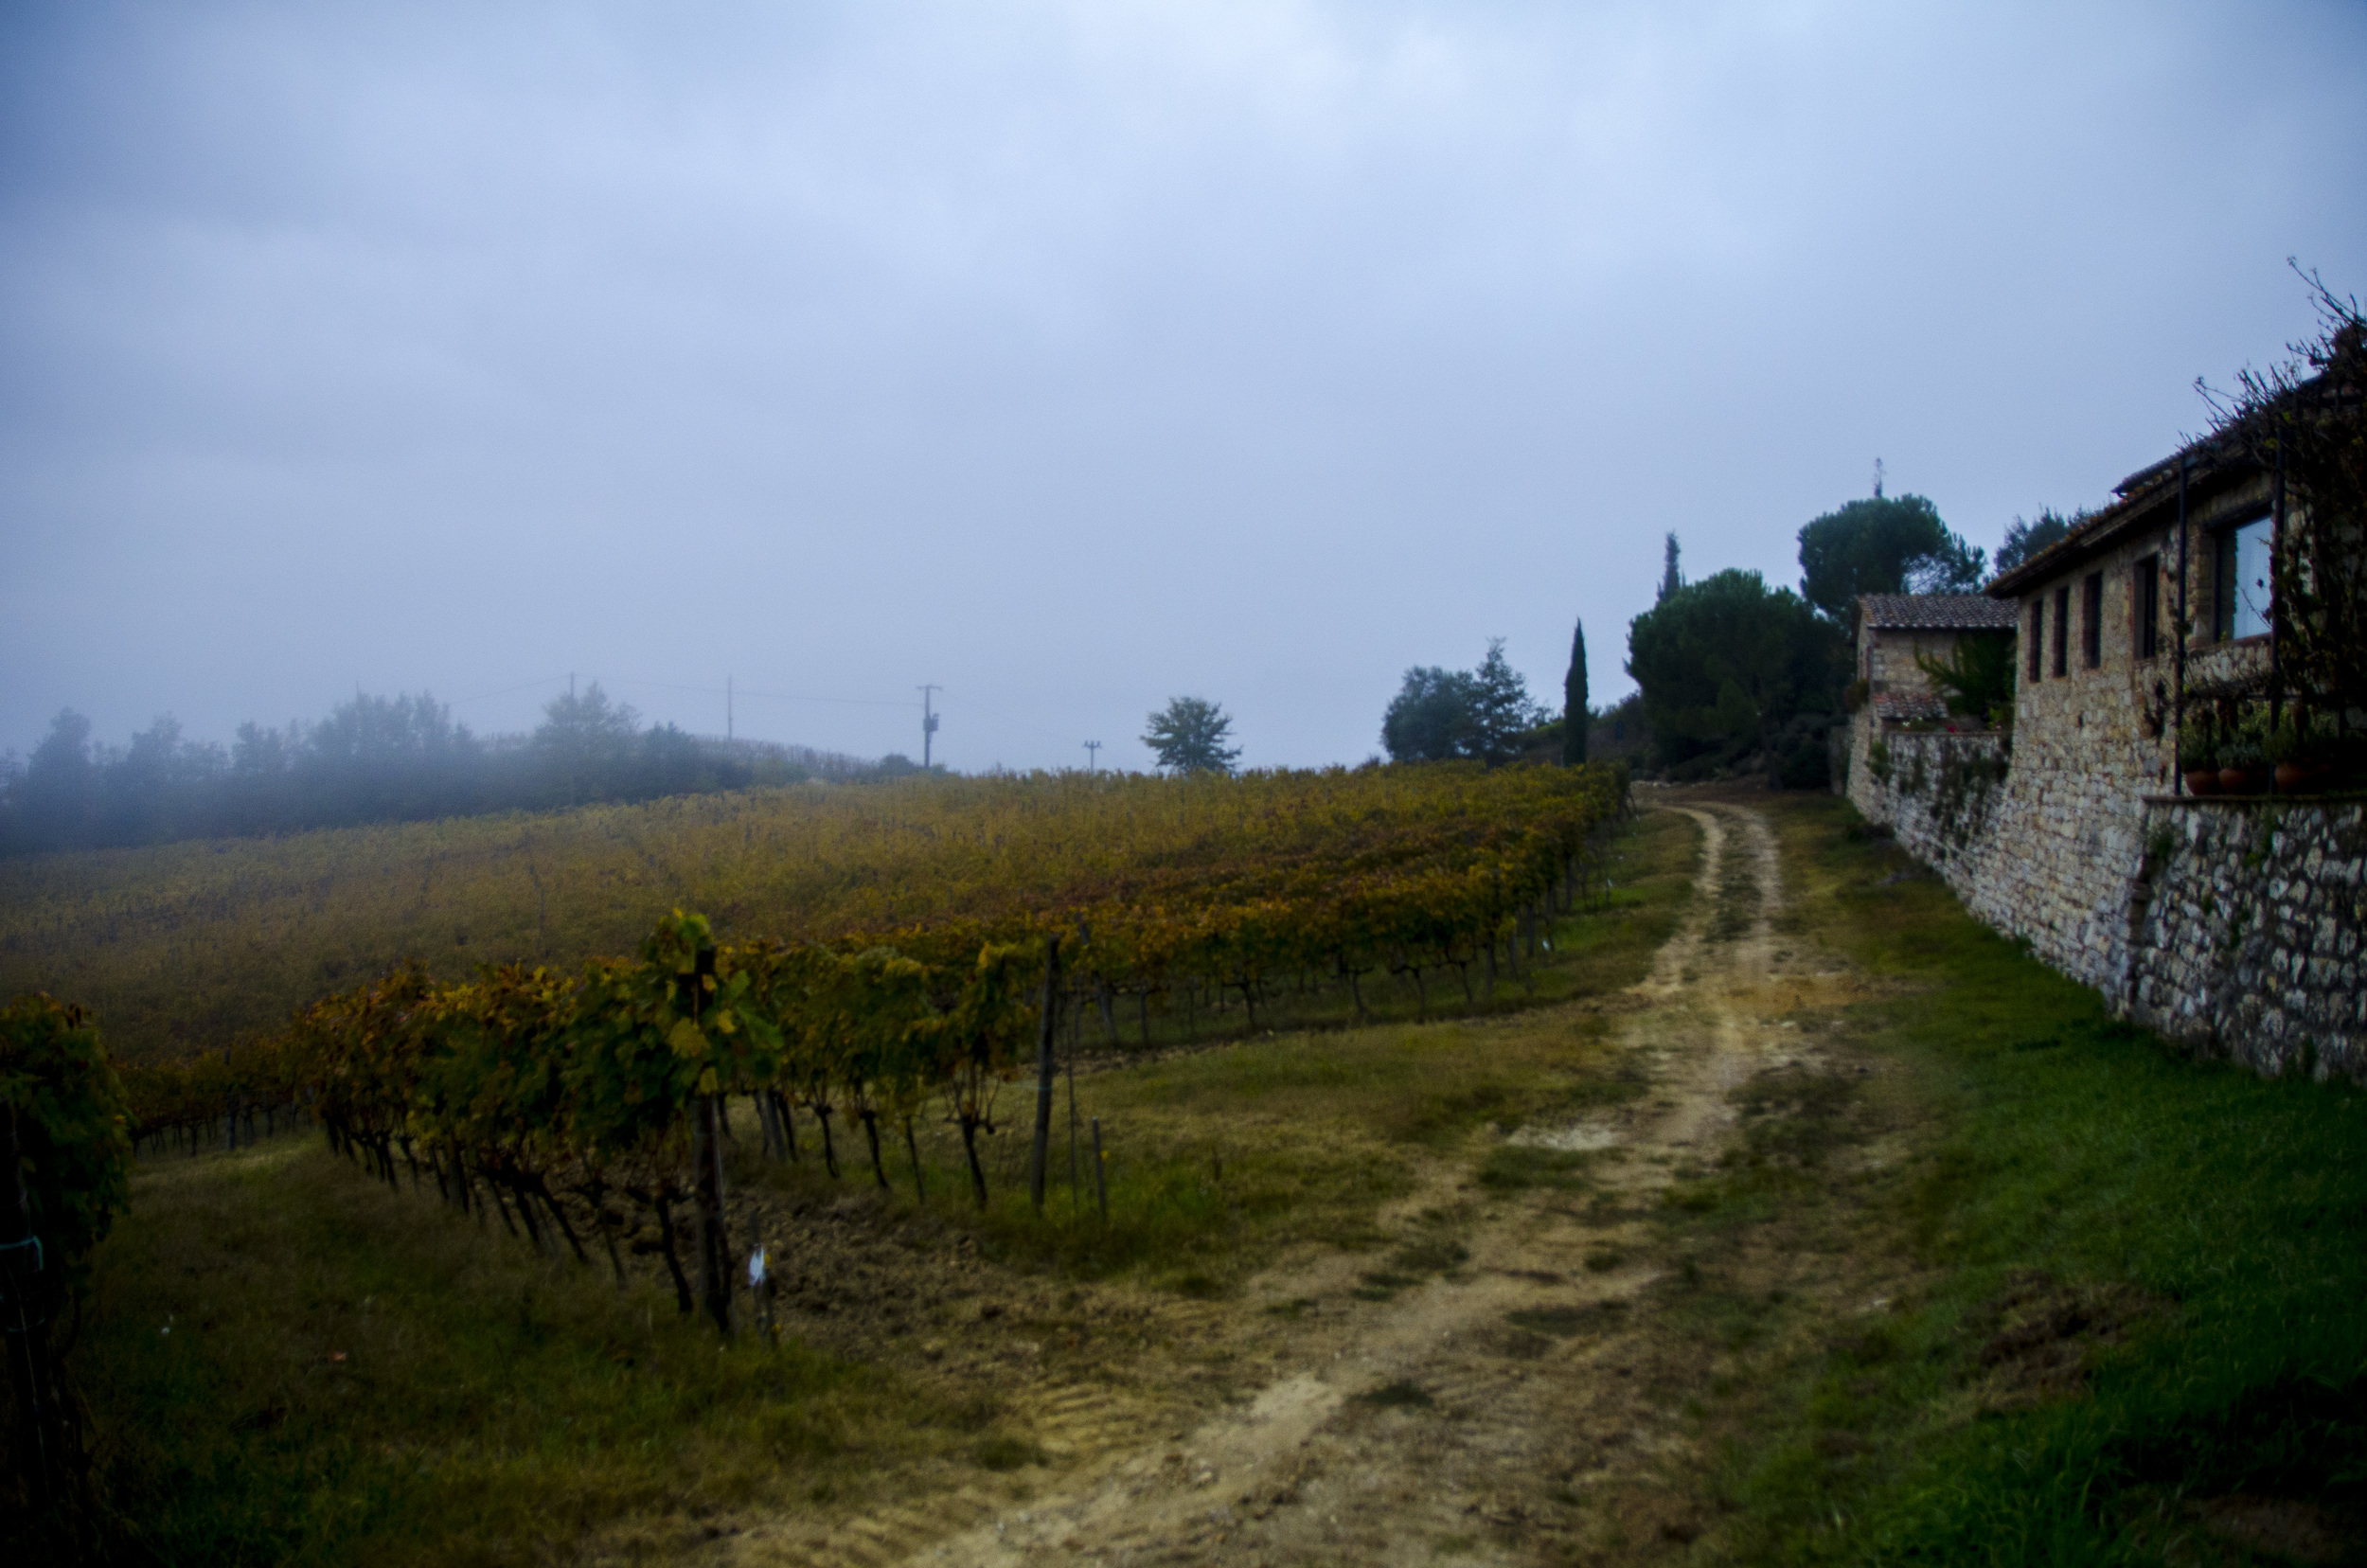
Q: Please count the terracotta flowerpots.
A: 3